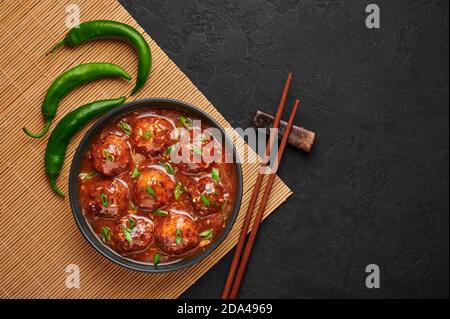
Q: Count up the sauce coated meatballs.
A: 8